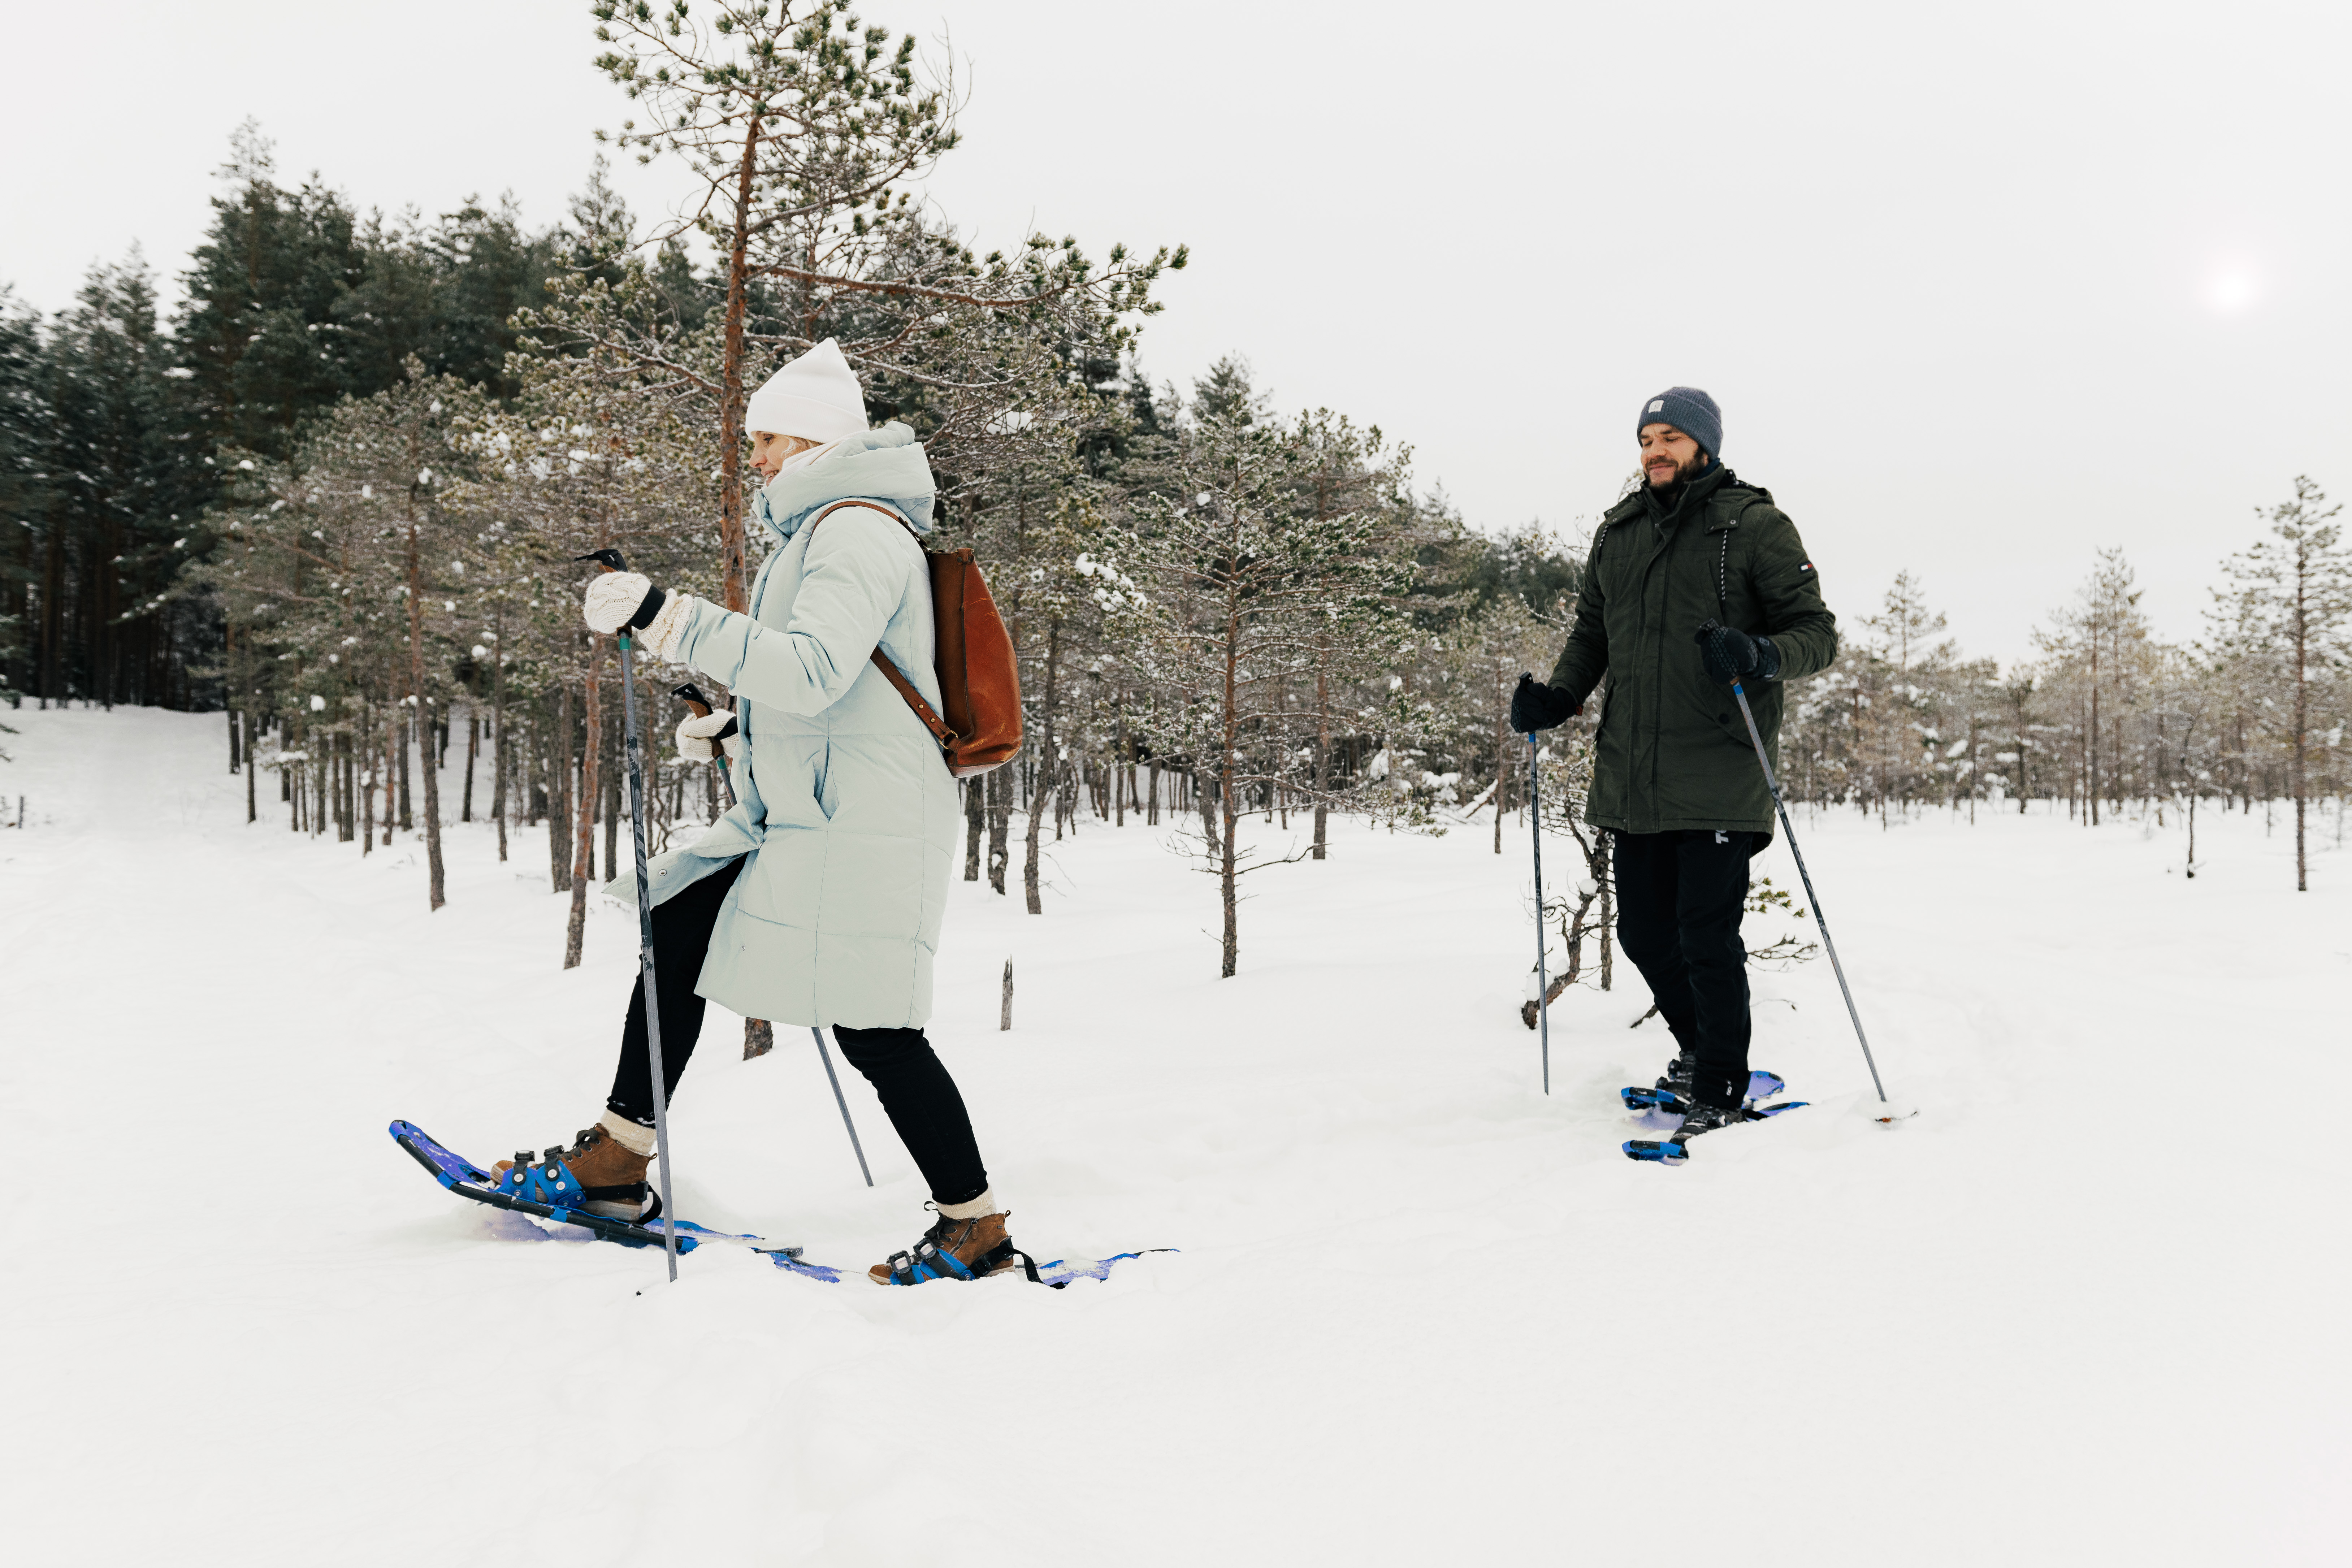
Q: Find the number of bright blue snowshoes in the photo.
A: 4